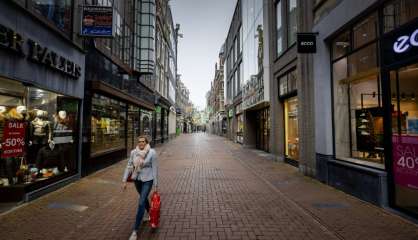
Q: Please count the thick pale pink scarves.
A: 1